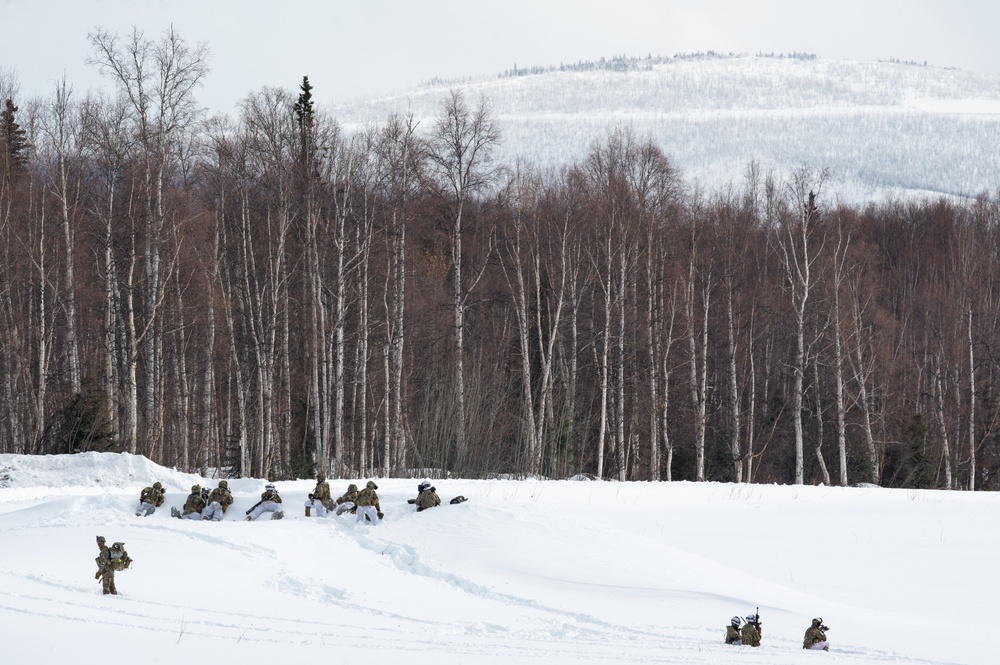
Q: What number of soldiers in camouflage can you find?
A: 12